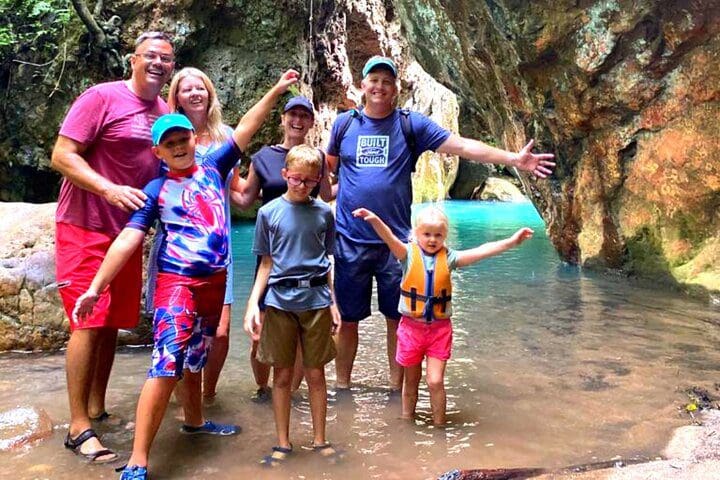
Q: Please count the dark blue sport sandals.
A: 2